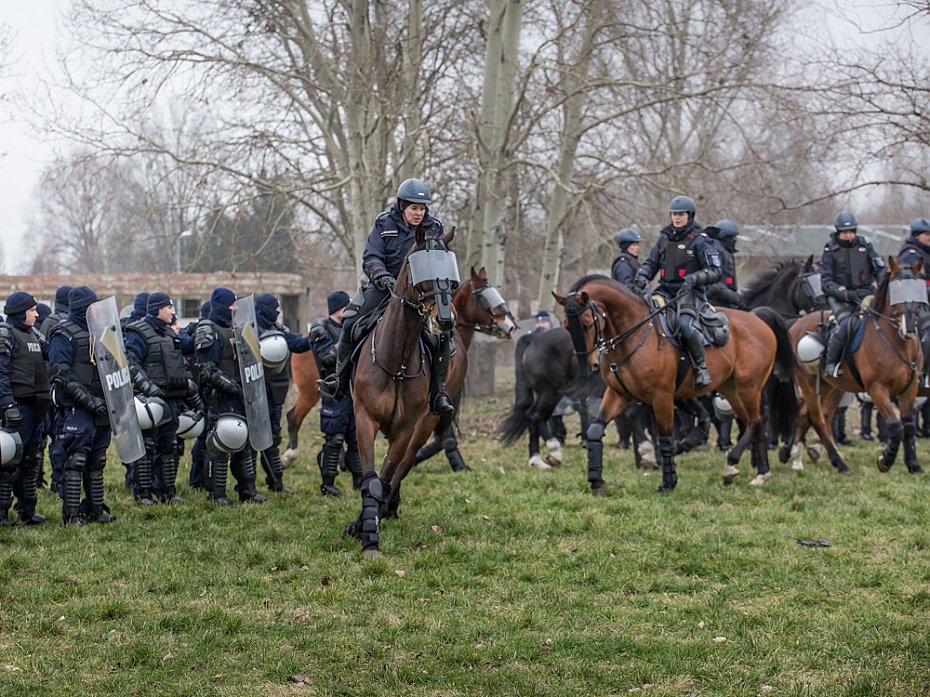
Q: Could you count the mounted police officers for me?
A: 6